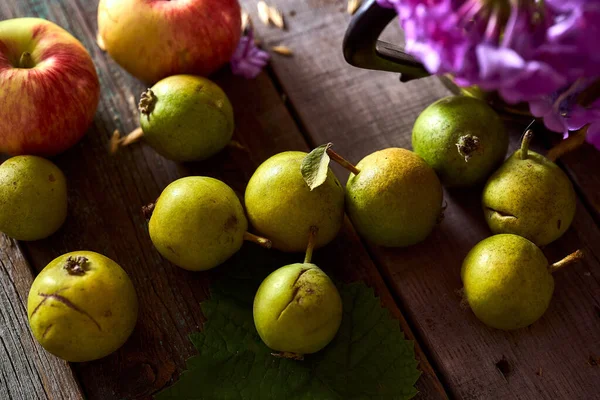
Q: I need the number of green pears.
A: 10